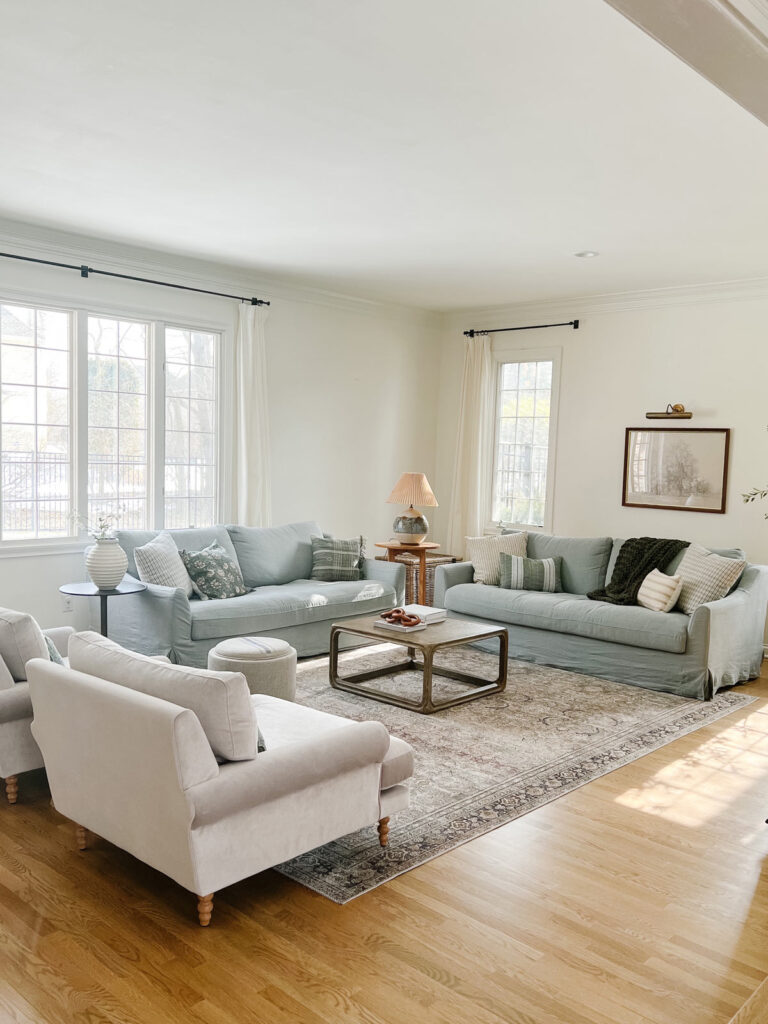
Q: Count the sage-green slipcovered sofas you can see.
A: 2